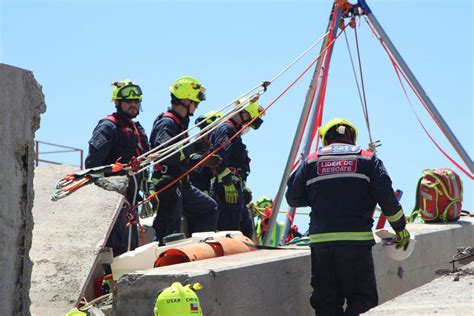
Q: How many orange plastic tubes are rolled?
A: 1